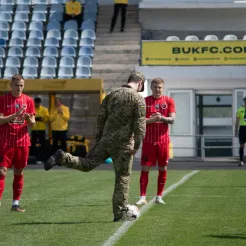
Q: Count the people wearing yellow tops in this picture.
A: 4